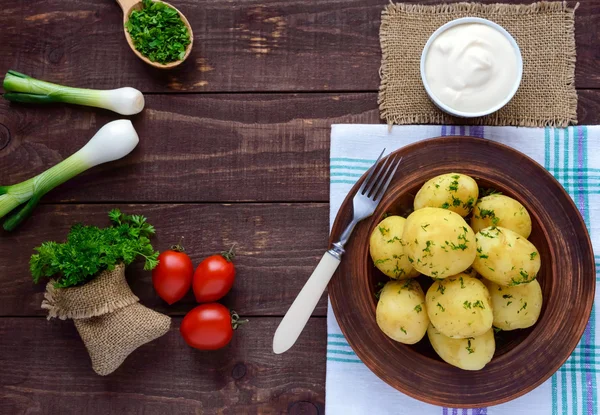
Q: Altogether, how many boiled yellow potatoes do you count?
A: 9